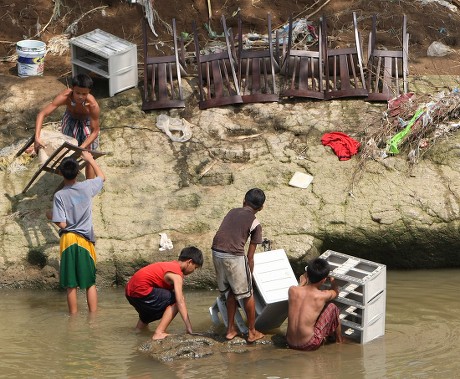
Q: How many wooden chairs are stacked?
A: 6